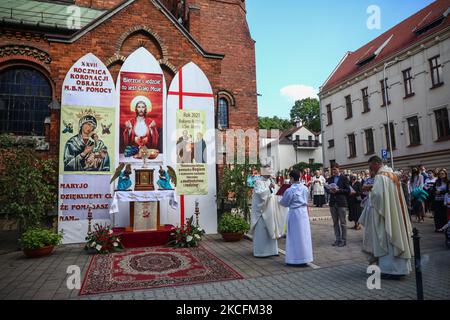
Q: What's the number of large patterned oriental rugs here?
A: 1